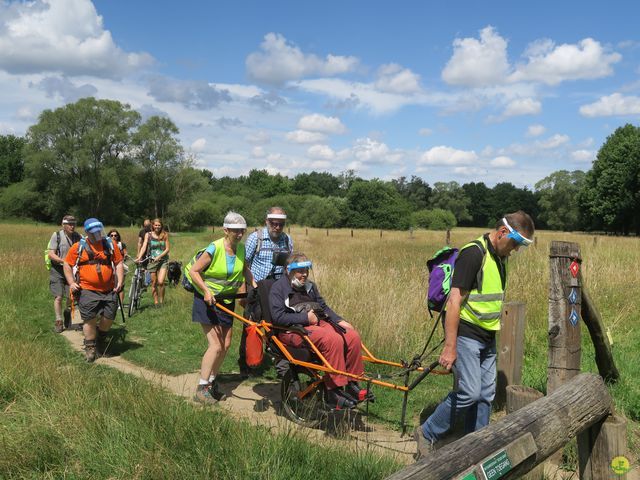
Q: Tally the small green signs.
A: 2